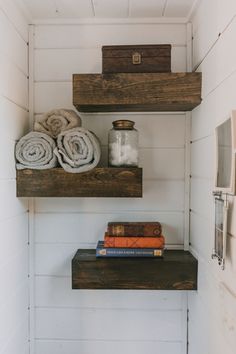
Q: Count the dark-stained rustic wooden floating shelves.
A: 3